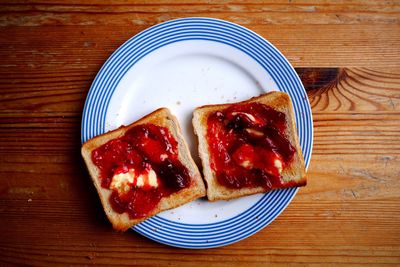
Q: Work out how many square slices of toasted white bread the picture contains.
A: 2